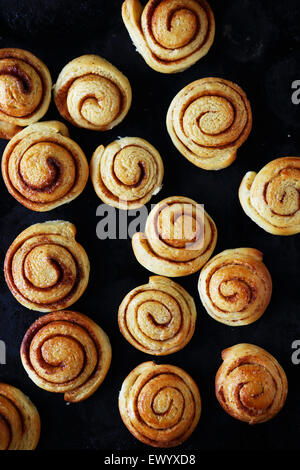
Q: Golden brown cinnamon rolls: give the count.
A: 15